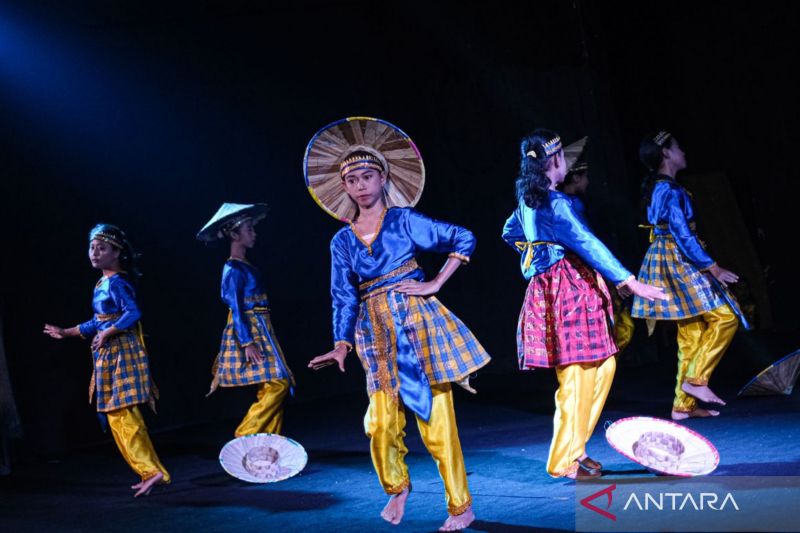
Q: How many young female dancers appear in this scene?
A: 6